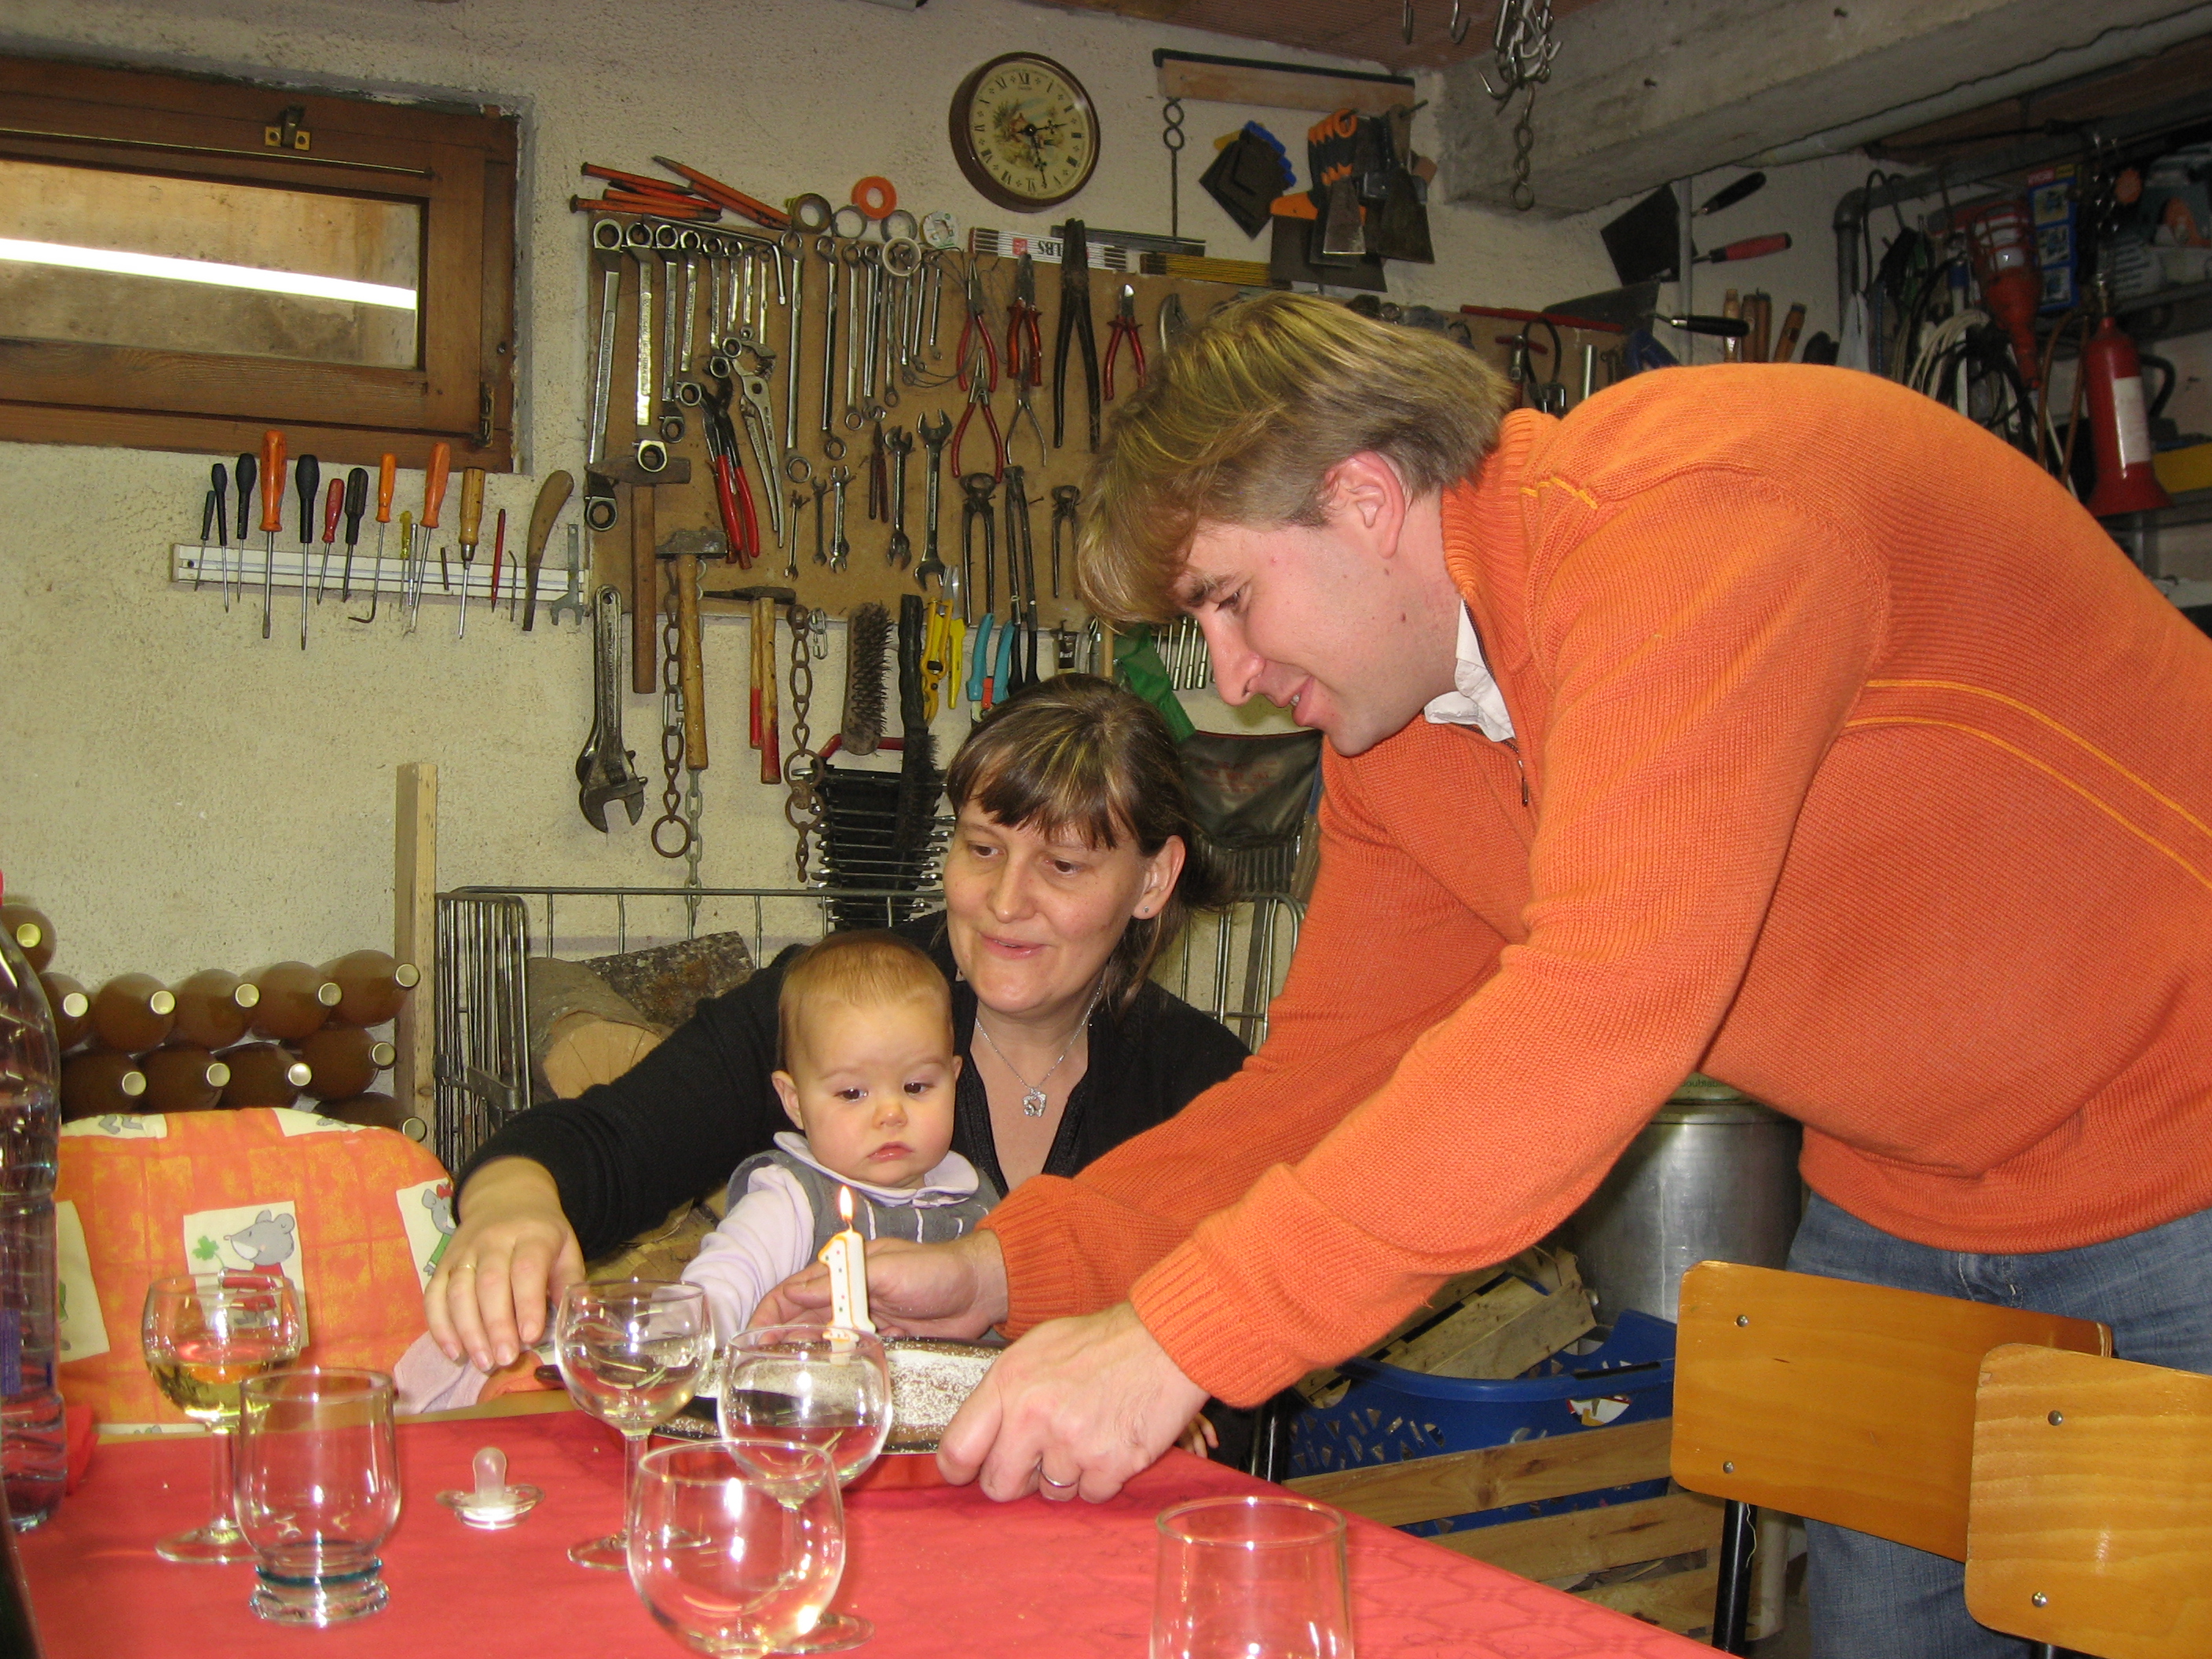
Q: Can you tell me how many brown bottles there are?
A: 11